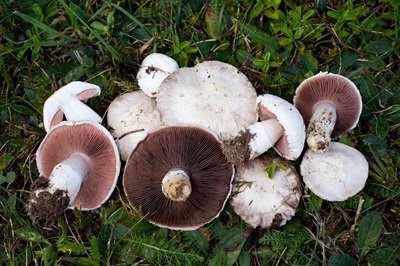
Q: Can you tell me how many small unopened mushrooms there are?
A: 1